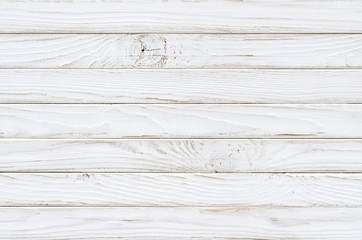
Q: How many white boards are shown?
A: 7